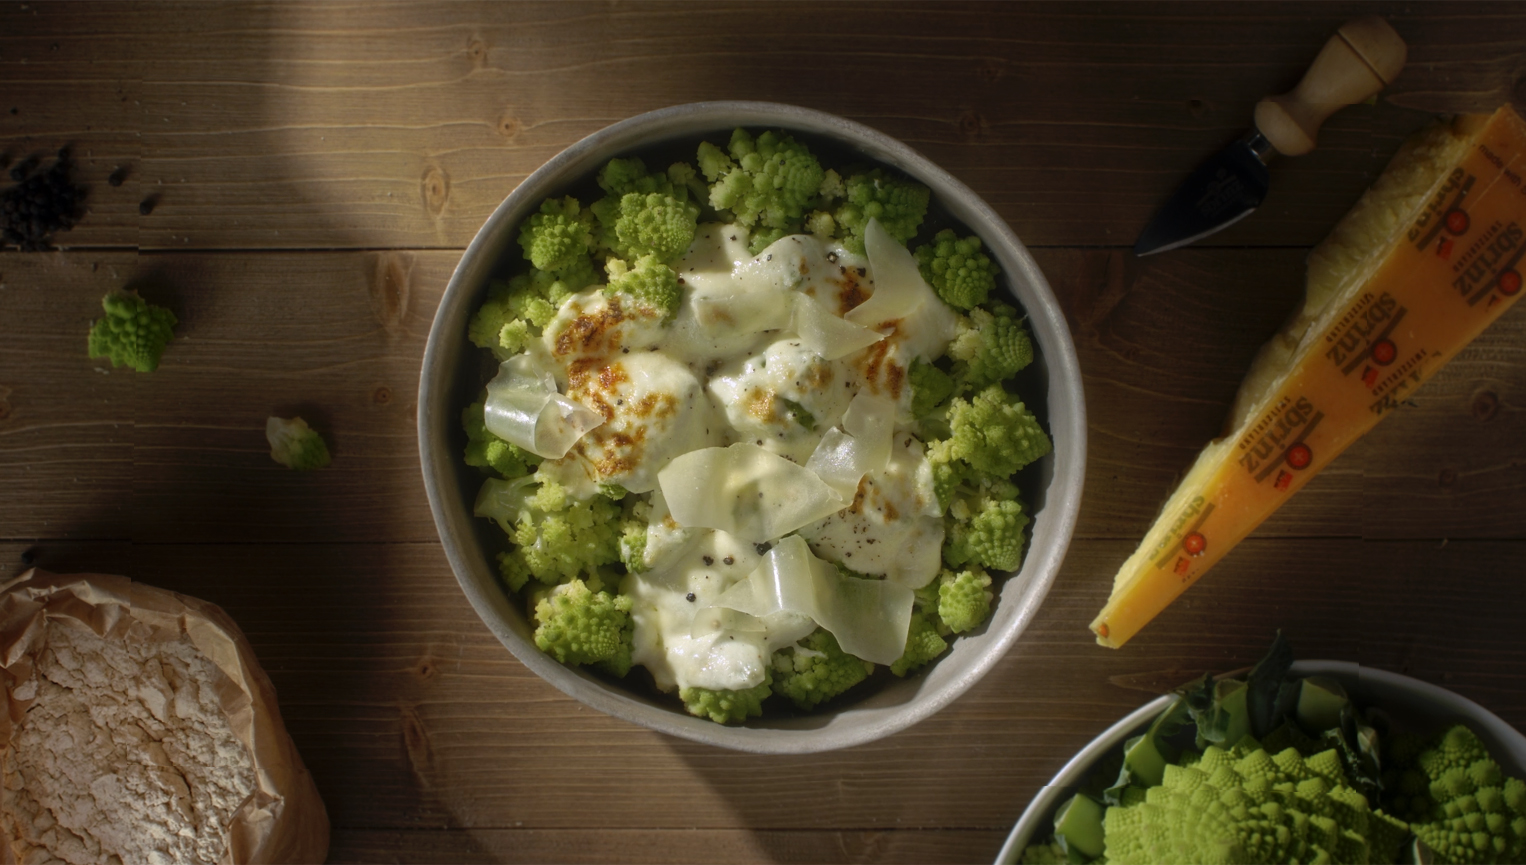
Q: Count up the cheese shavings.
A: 6